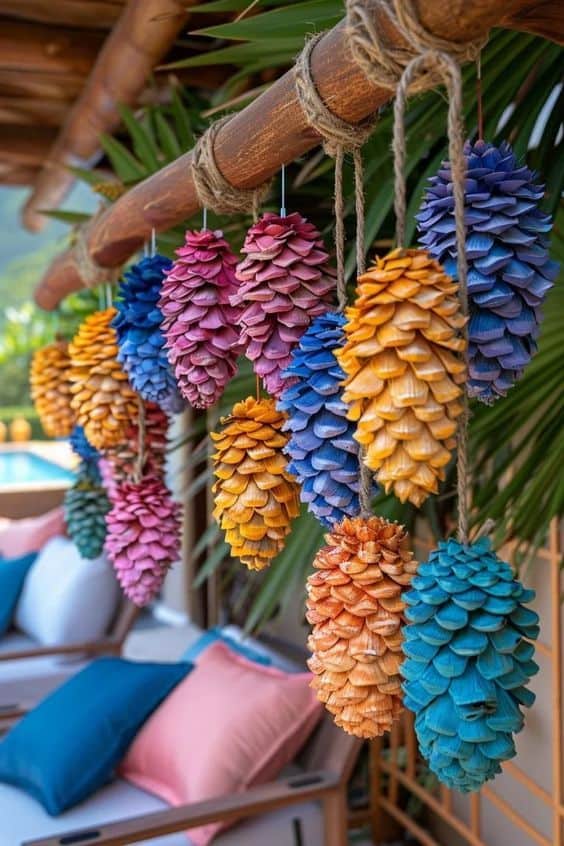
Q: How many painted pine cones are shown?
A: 15